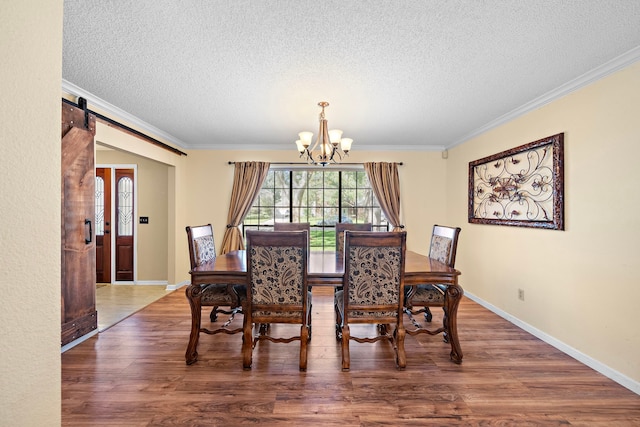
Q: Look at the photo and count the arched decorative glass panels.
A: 2